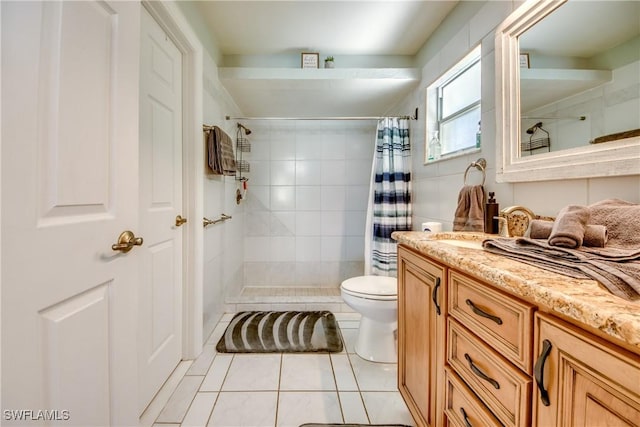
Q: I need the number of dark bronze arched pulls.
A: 5